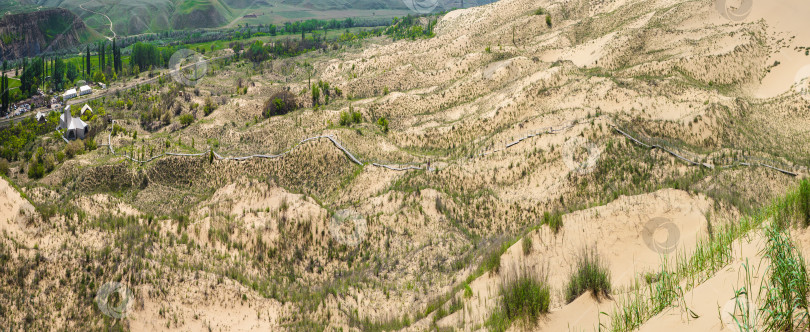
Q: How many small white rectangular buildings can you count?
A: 2